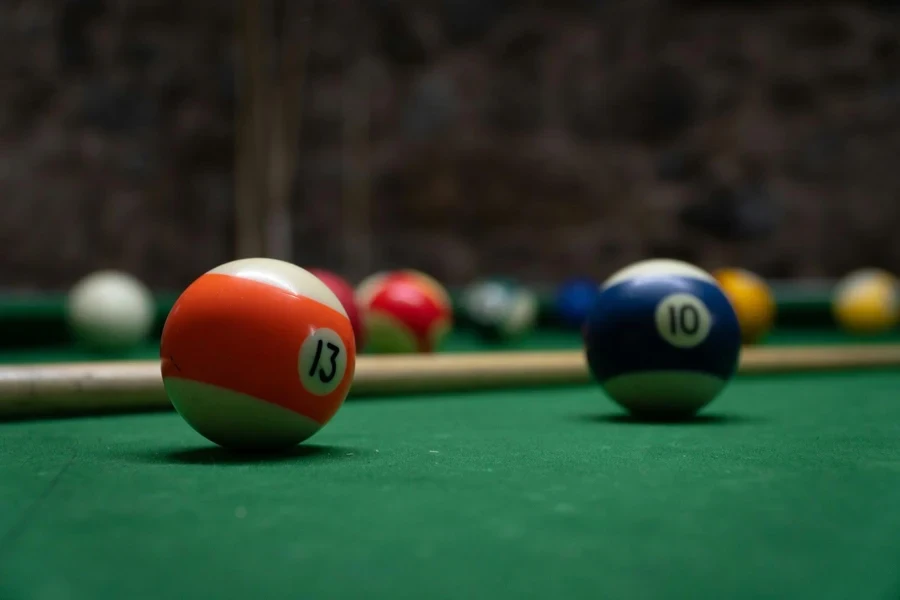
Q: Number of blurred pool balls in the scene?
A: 7